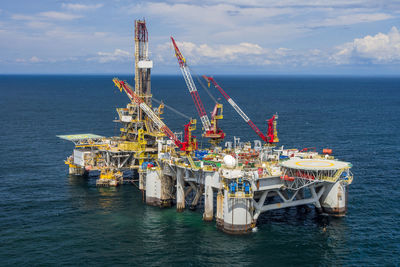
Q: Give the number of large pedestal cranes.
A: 3